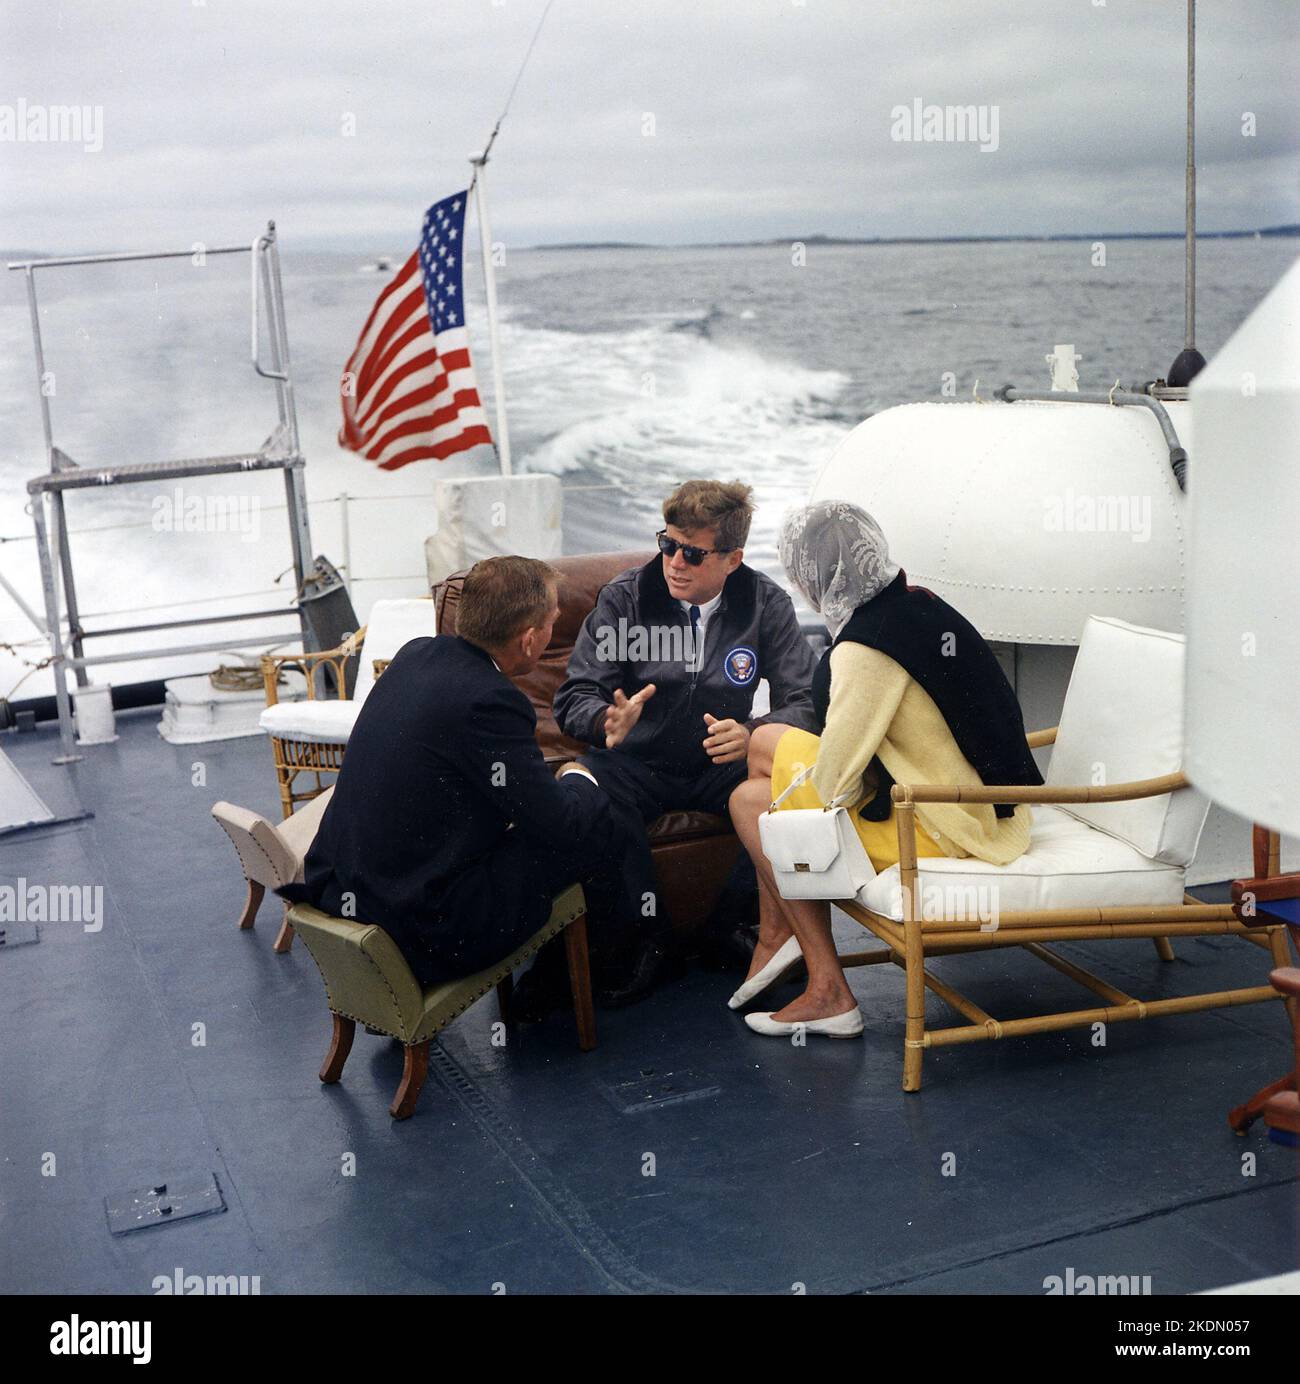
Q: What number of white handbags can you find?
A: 1